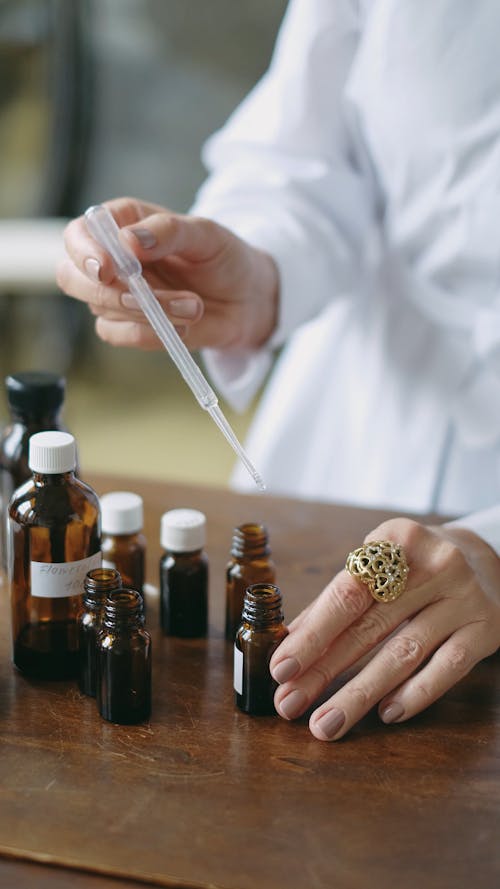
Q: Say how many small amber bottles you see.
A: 6